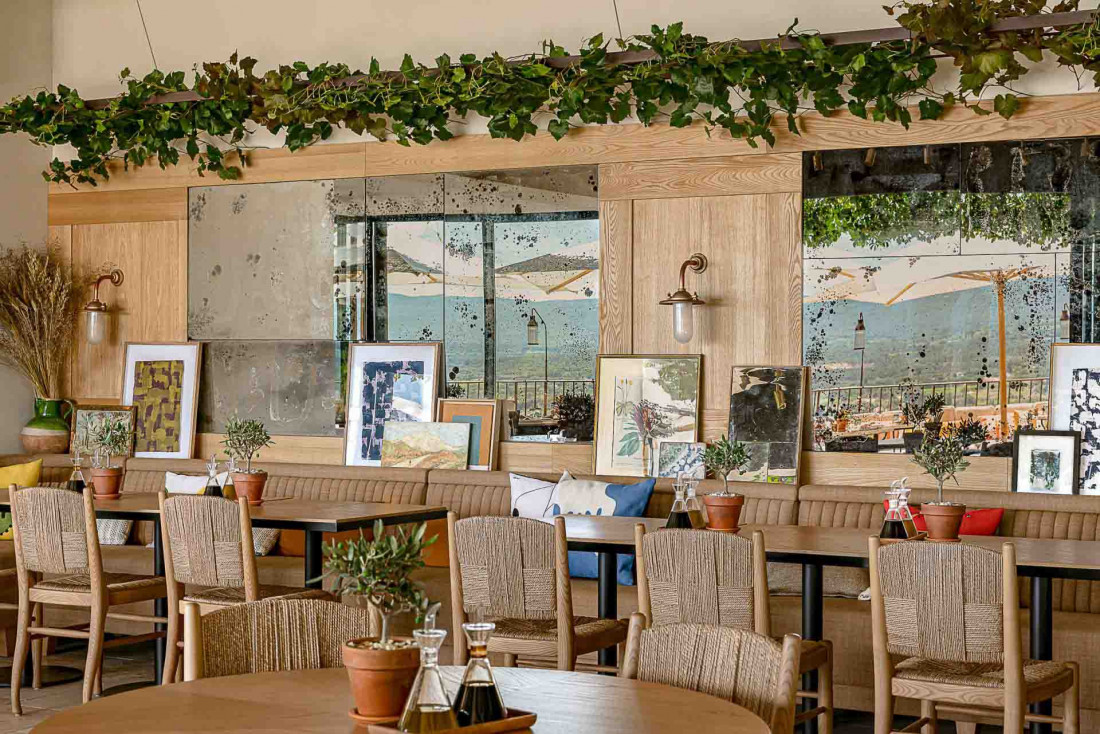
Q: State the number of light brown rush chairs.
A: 7